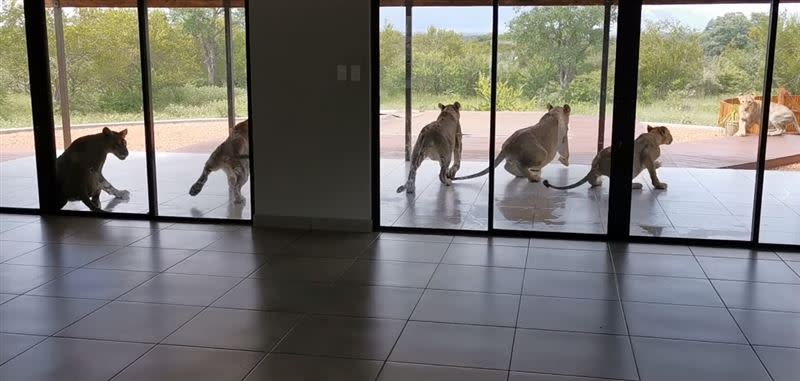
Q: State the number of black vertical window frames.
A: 7